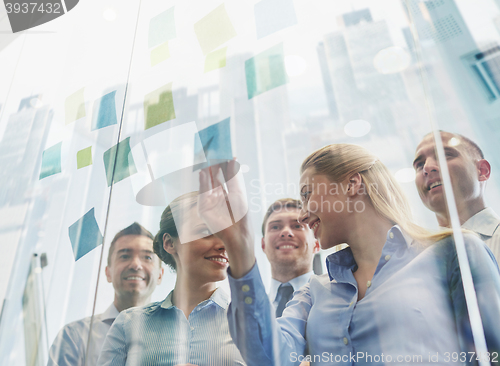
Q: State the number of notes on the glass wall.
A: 14